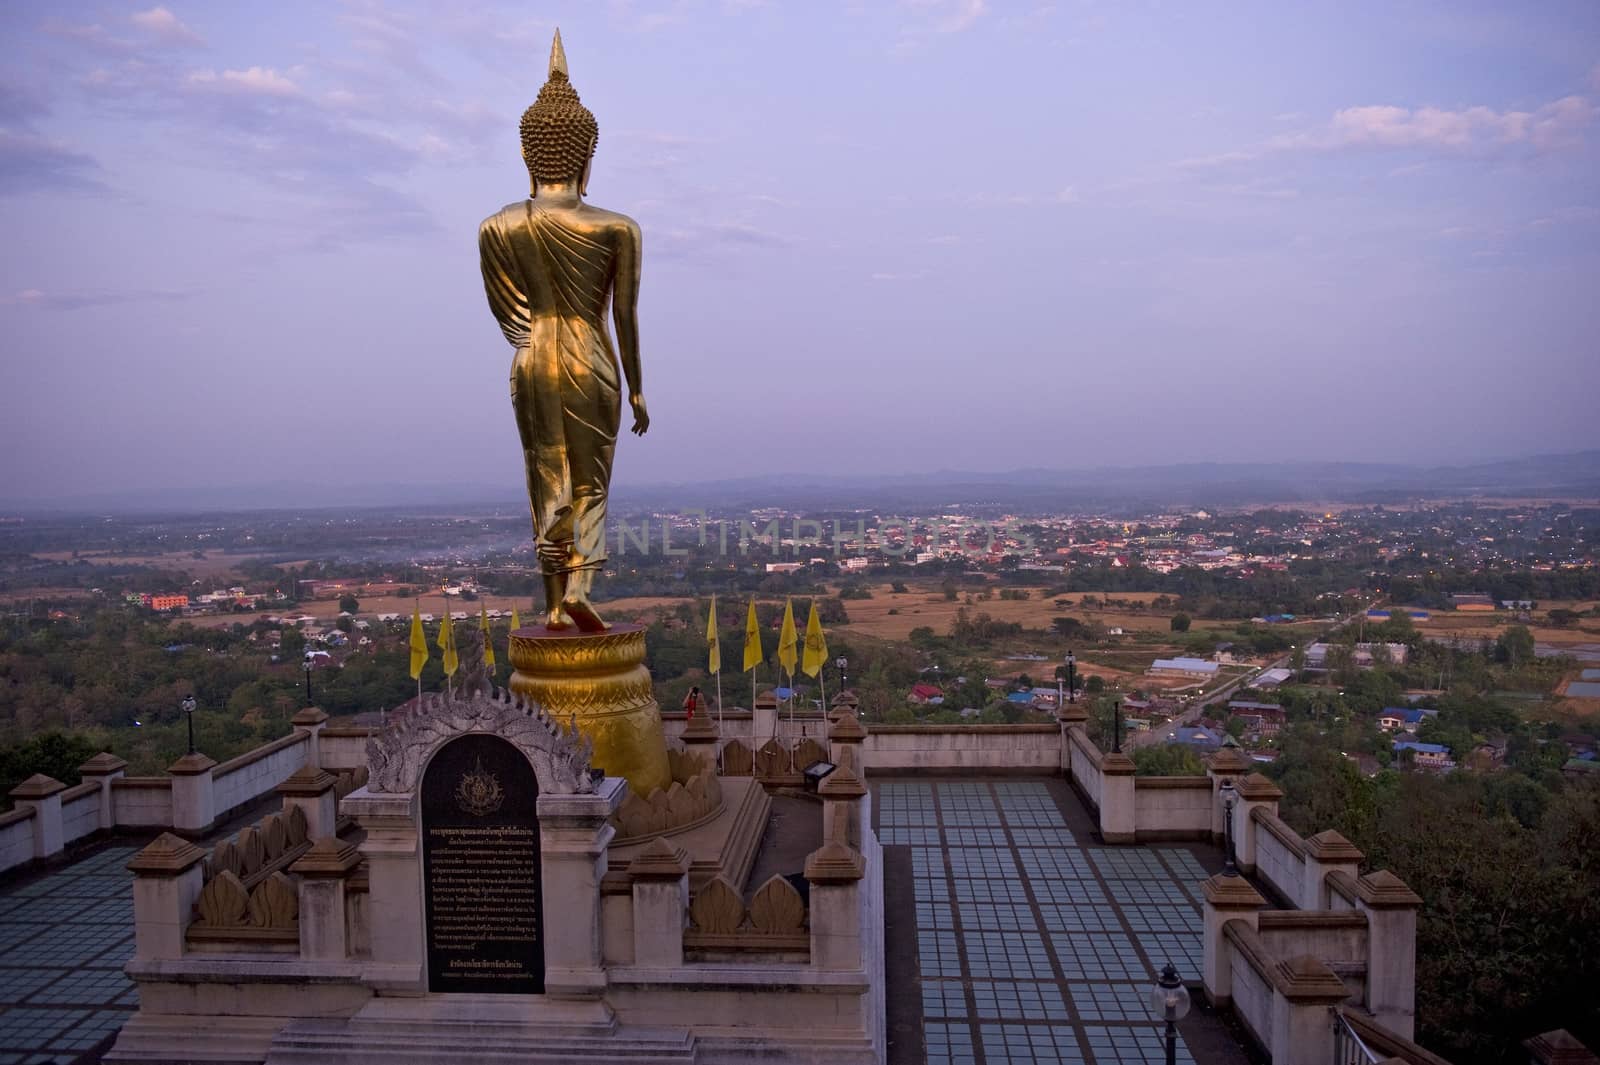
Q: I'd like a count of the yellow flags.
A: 8